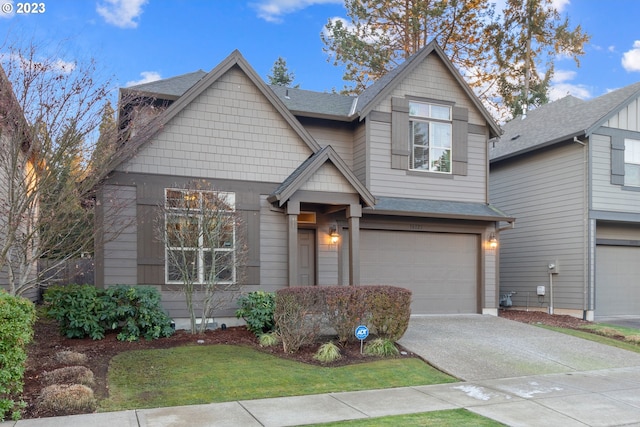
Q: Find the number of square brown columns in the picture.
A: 2